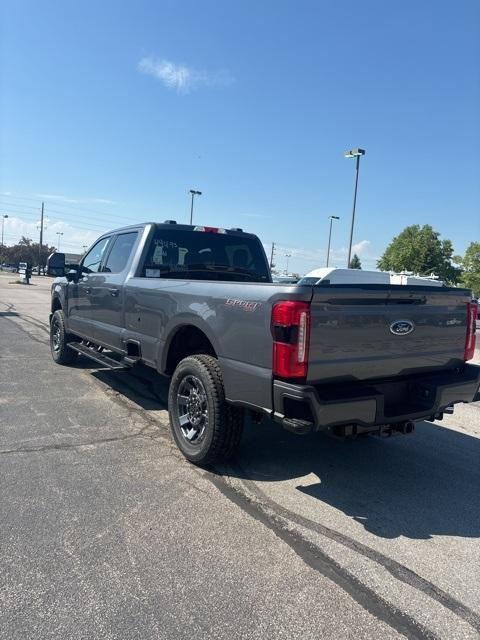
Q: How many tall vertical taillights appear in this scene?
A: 2